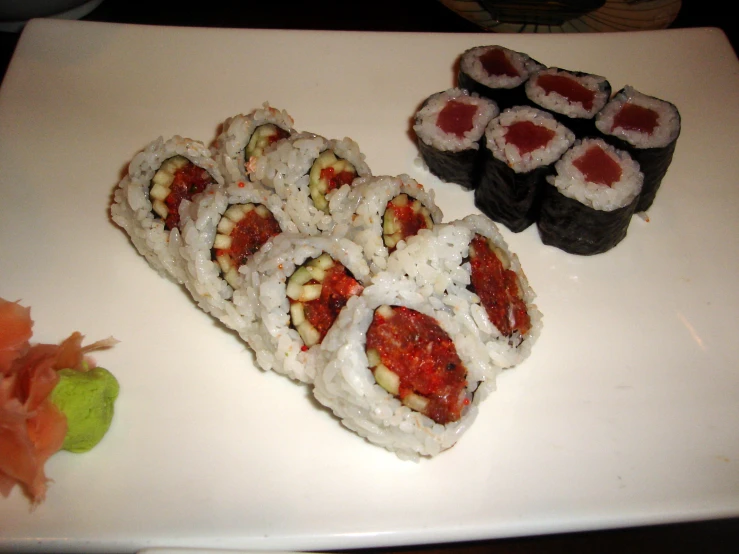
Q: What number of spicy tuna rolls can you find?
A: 8